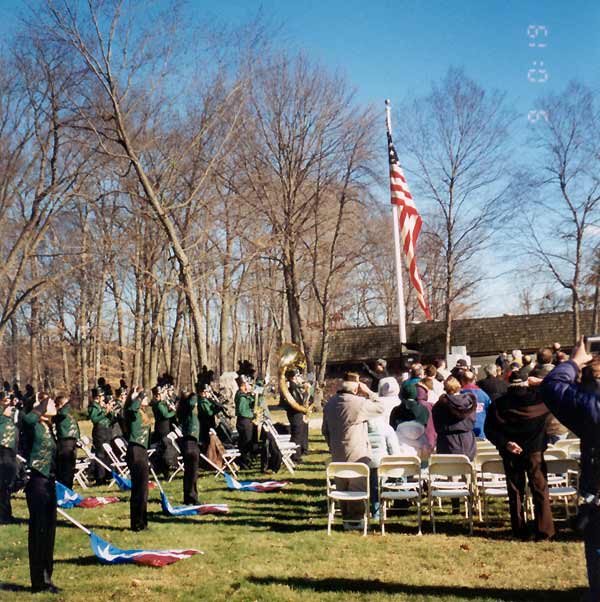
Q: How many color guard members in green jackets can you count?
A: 5